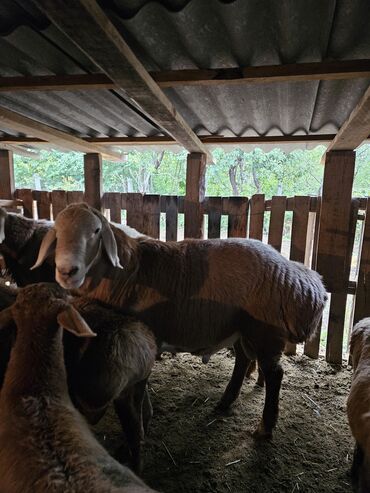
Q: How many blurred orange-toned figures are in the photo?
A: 0